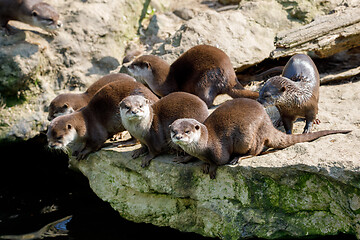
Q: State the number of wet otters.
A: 1